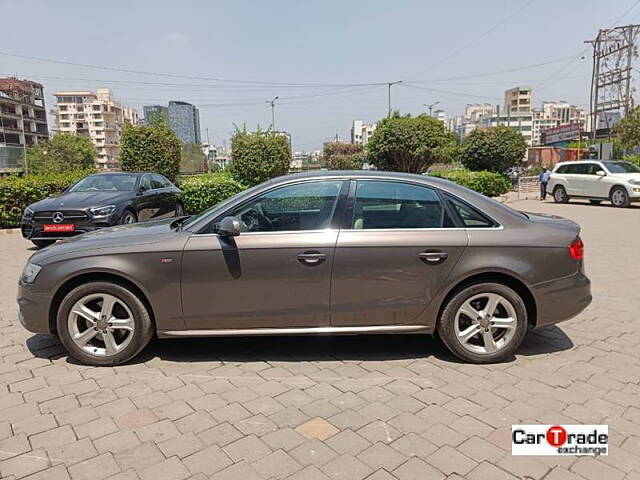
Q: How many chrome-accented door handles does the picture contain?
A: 2